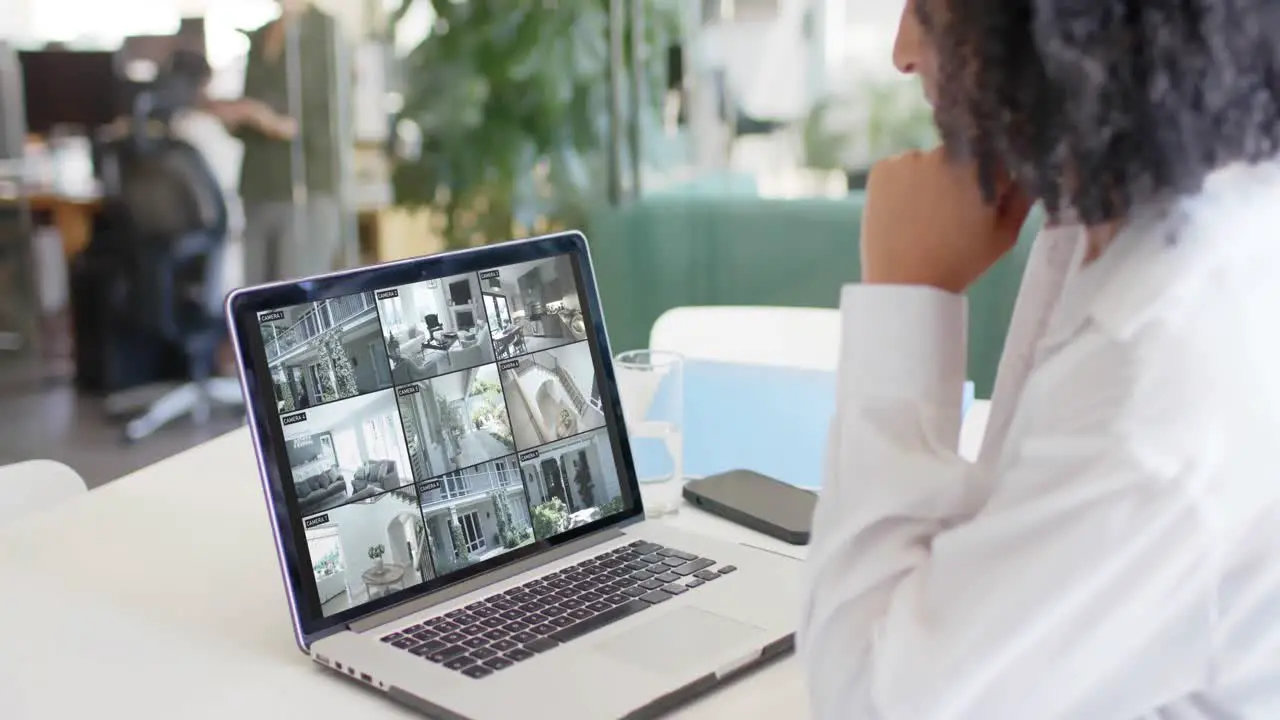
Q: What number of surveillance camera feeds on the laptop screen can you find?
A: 9